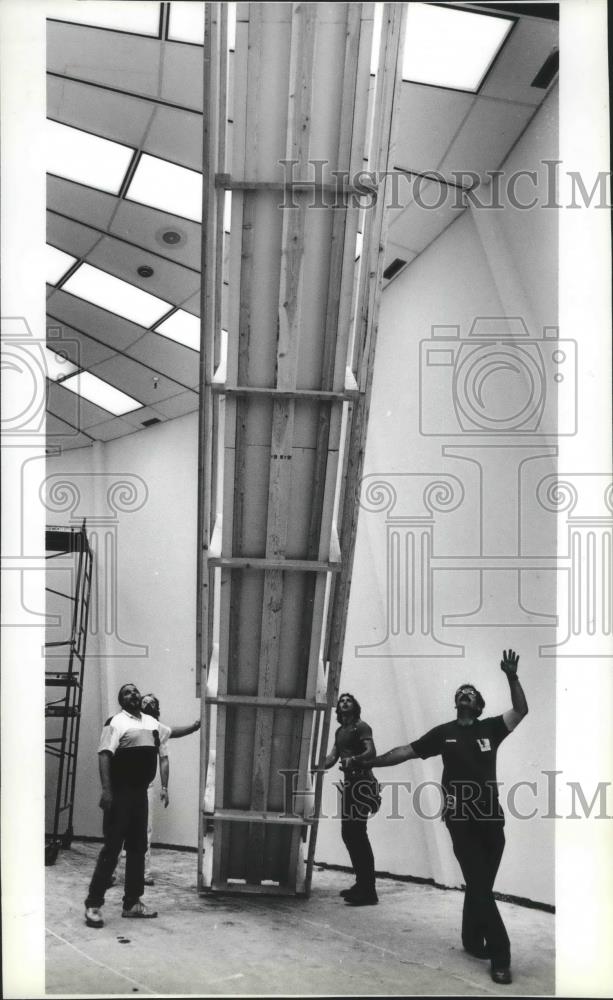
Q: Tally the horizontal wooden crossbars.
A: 6